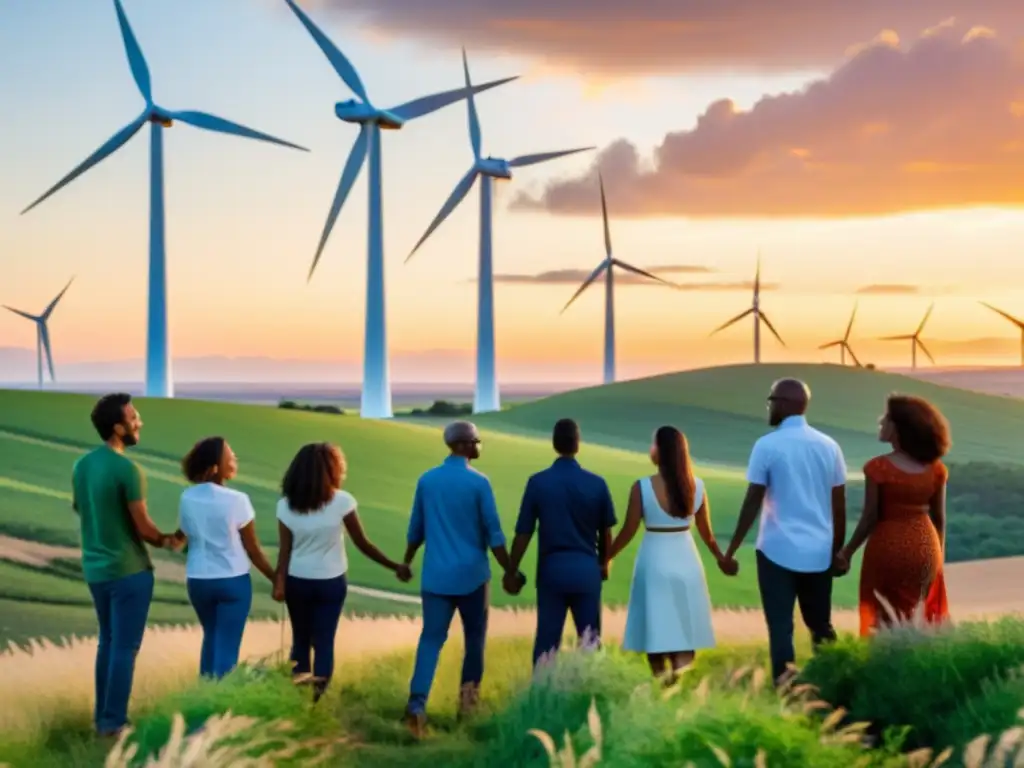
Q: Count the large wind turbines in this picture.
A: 3